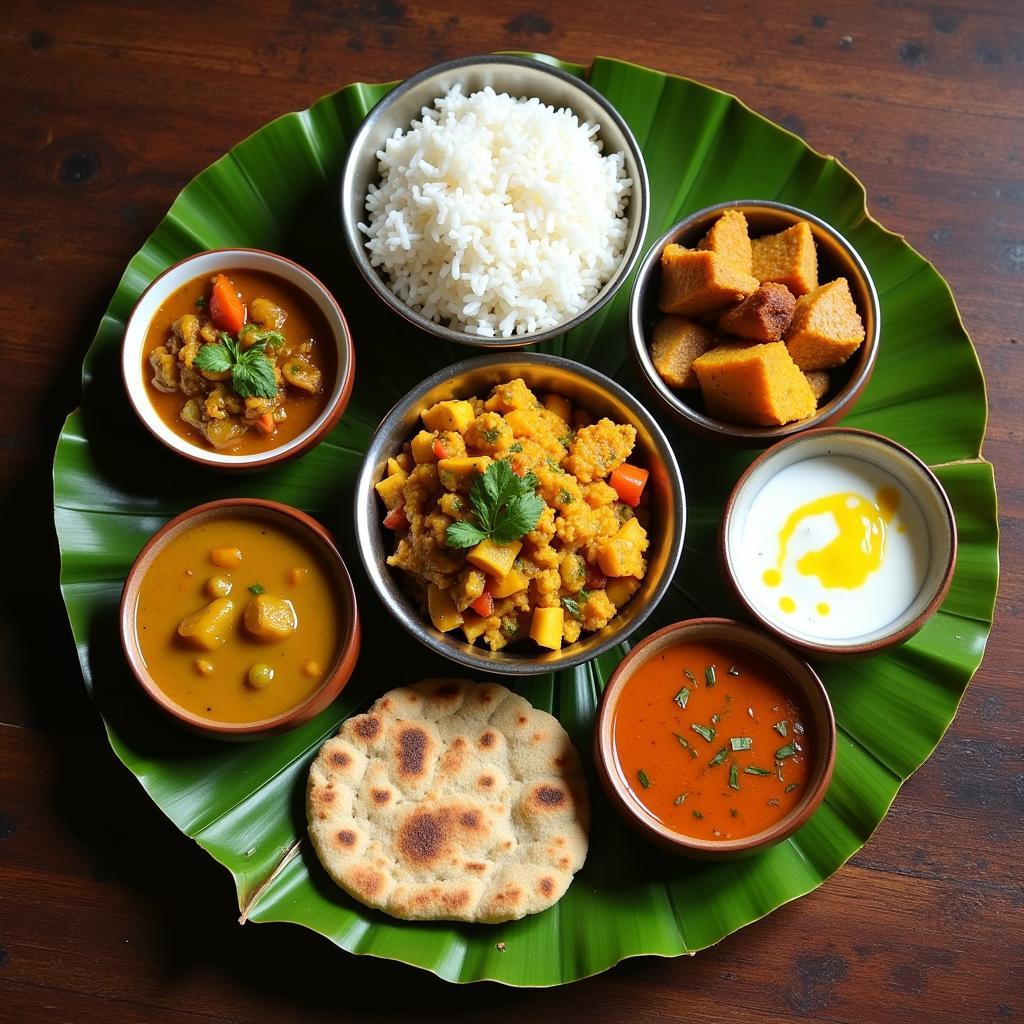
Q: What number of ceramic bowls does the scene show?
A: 4